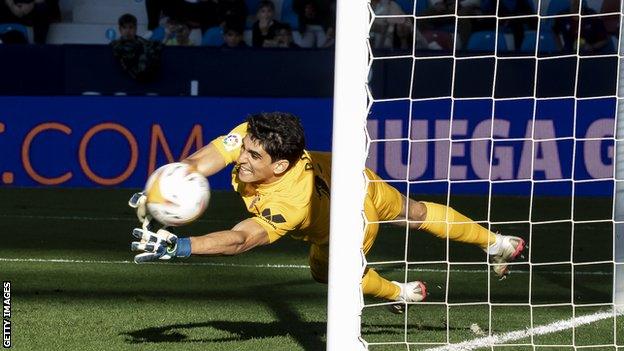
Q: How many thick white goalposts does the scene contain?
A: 1